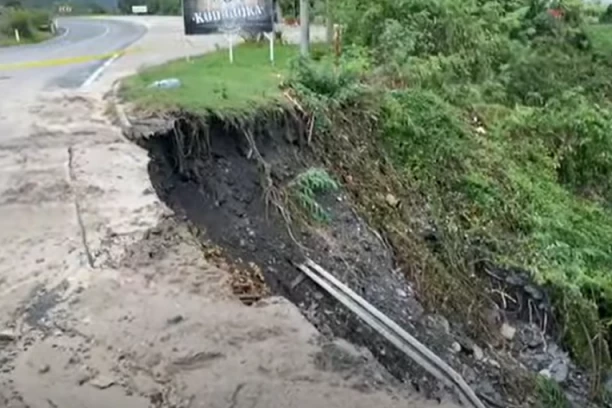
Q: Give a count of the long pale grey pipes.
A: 2